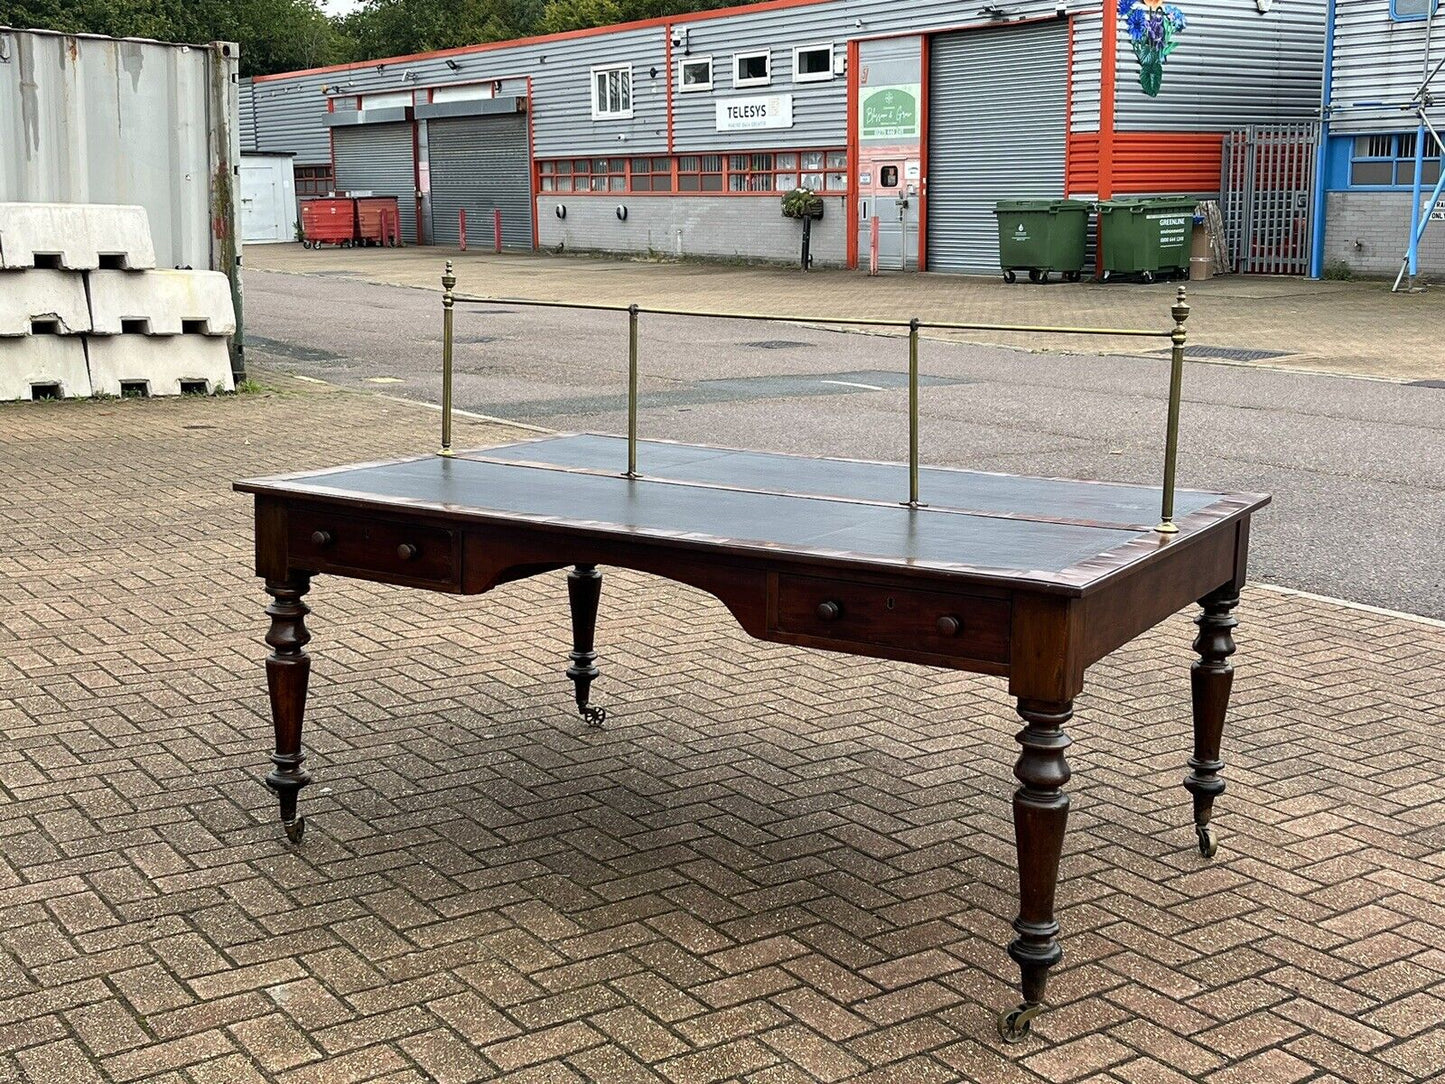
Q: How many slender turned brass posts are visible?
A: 4